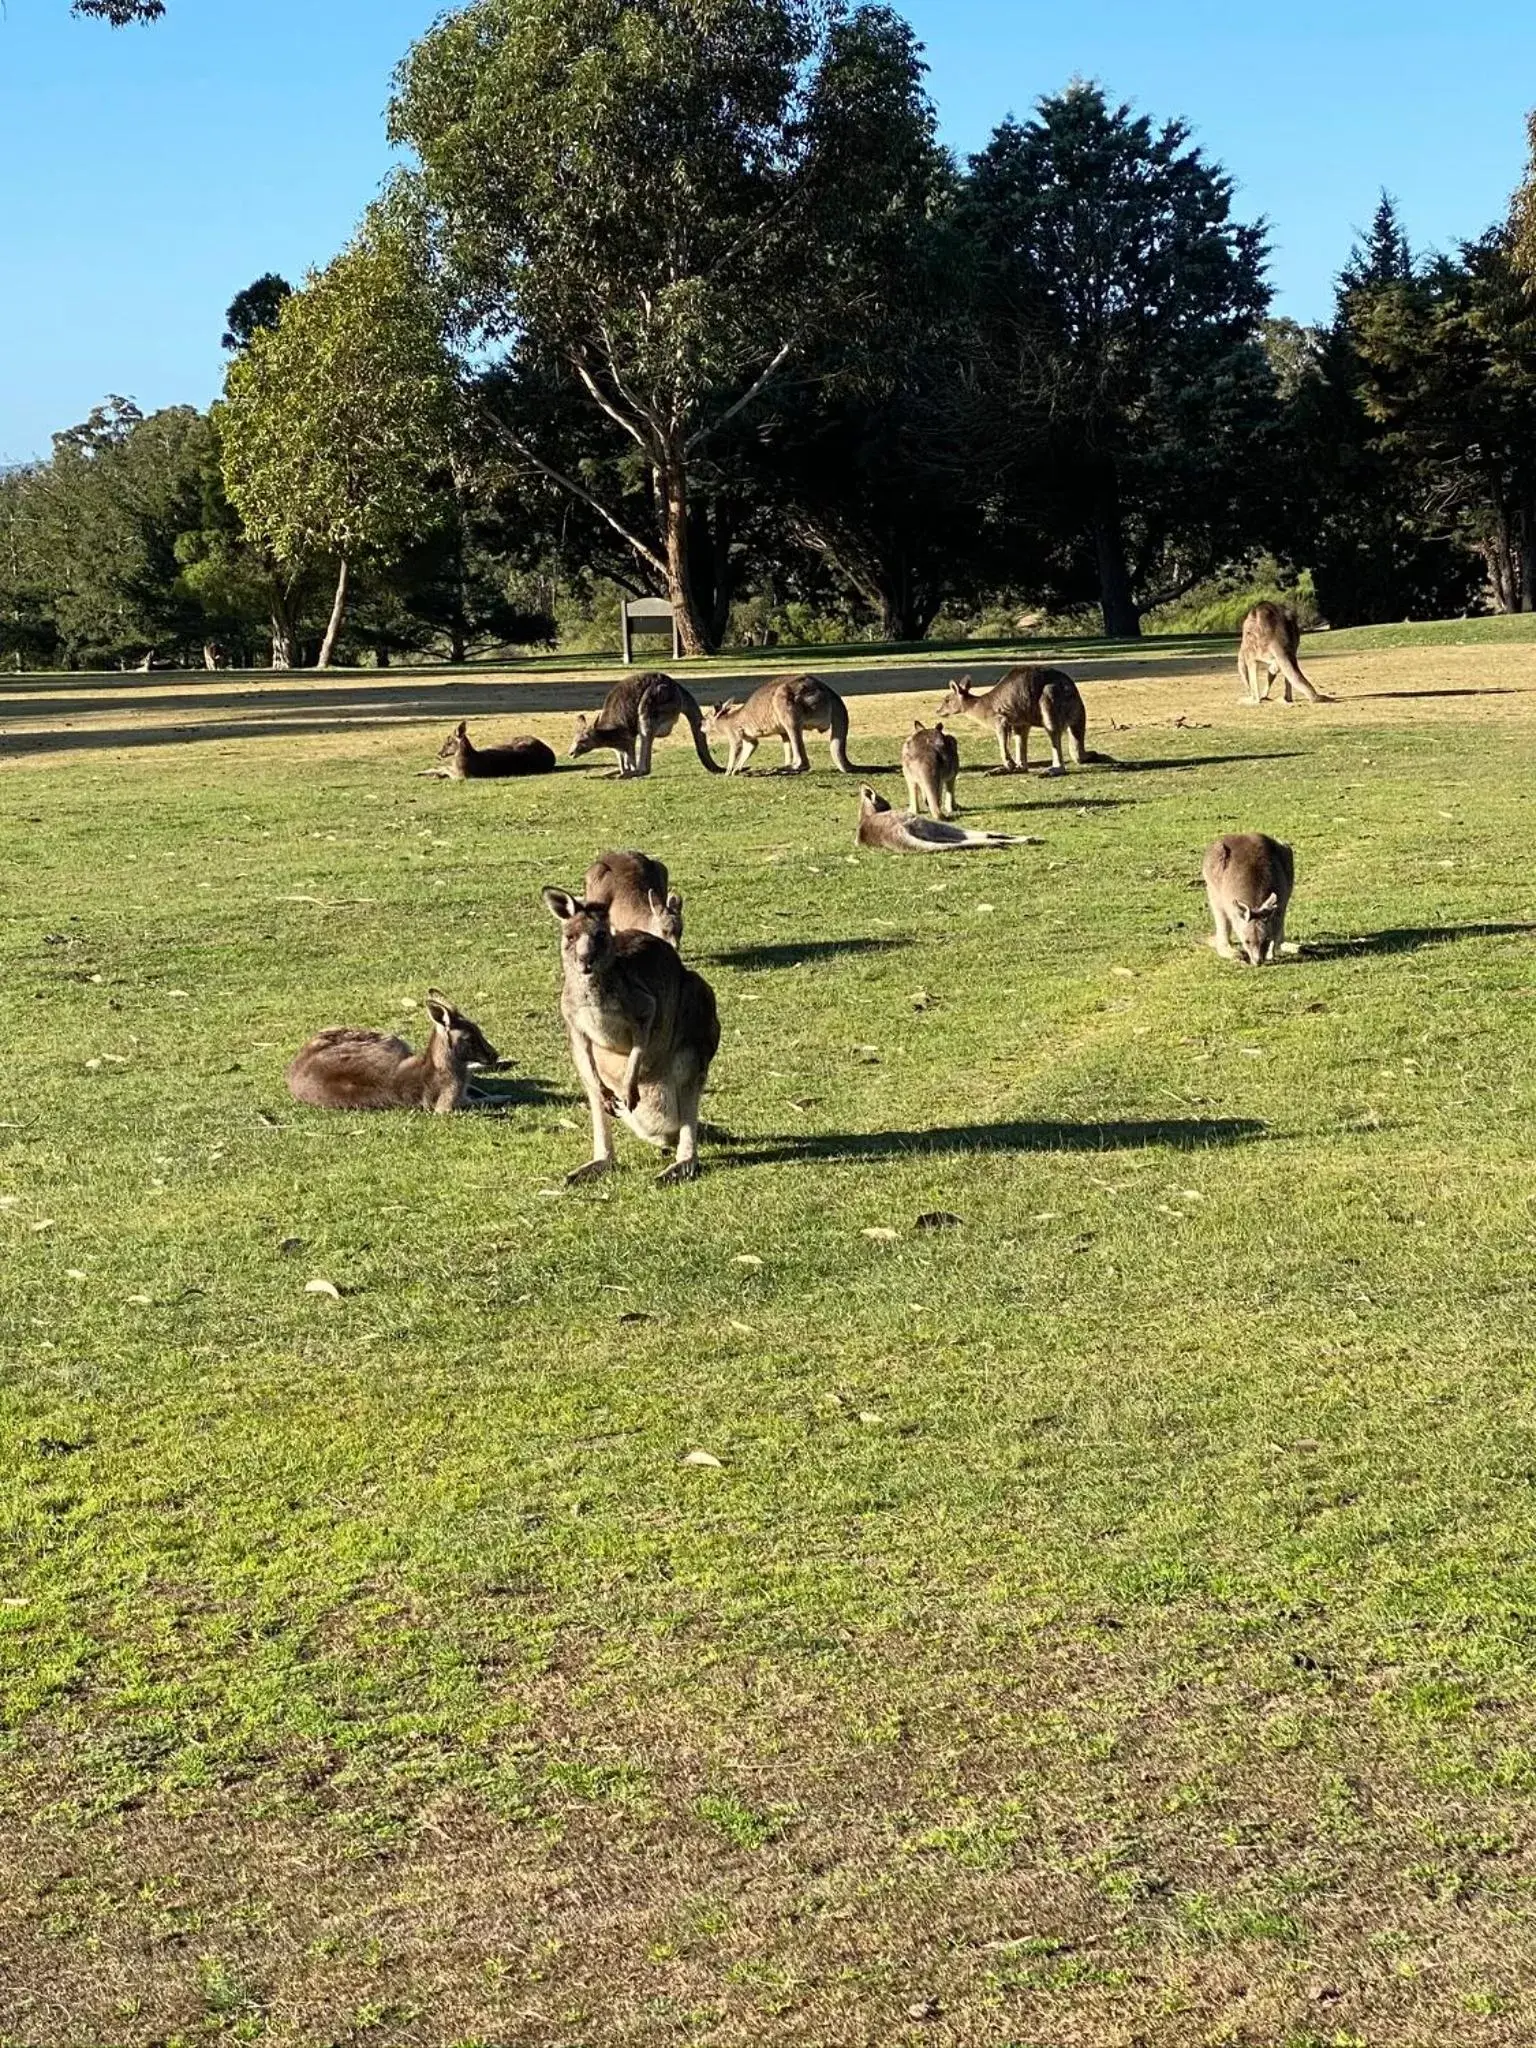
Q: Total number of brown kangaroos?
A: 11